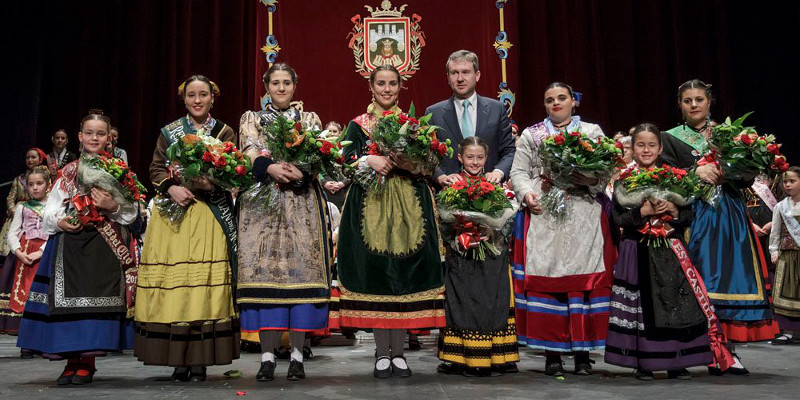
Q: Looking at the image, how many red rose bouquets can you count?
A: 8